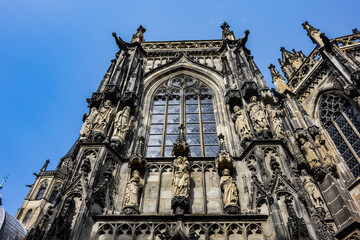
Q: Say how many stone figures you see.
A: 12